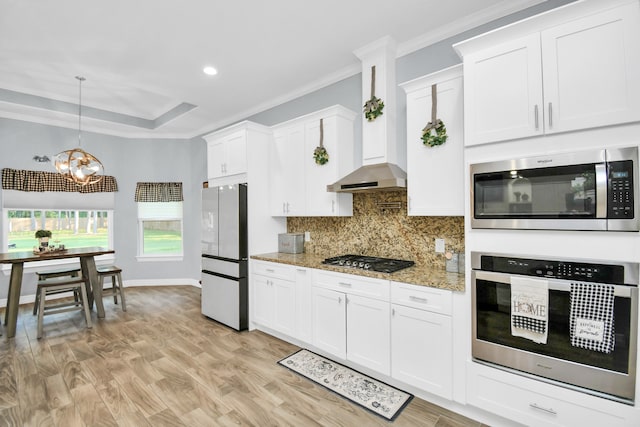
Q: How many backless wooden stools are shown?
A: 3